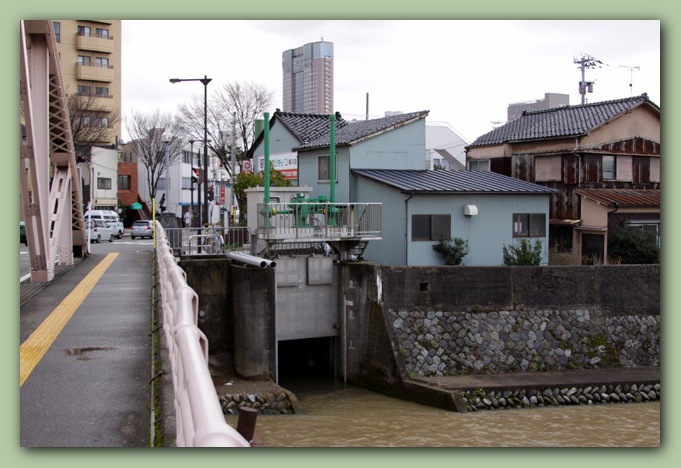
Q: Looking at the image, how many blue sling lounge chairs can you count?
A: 0